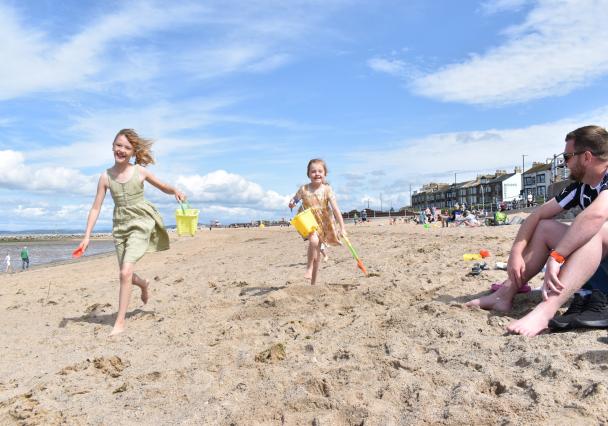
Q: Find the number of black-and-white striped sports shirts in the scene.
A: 1